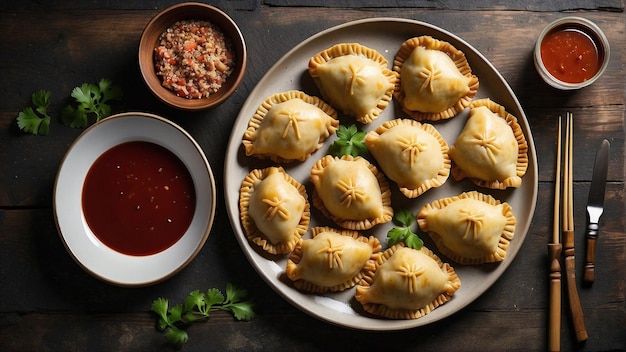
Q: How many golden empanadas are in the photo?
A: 10